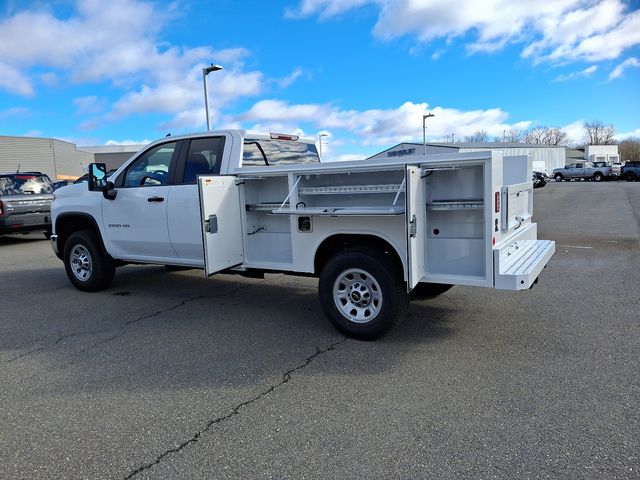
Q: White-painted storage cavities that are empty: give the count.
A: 3